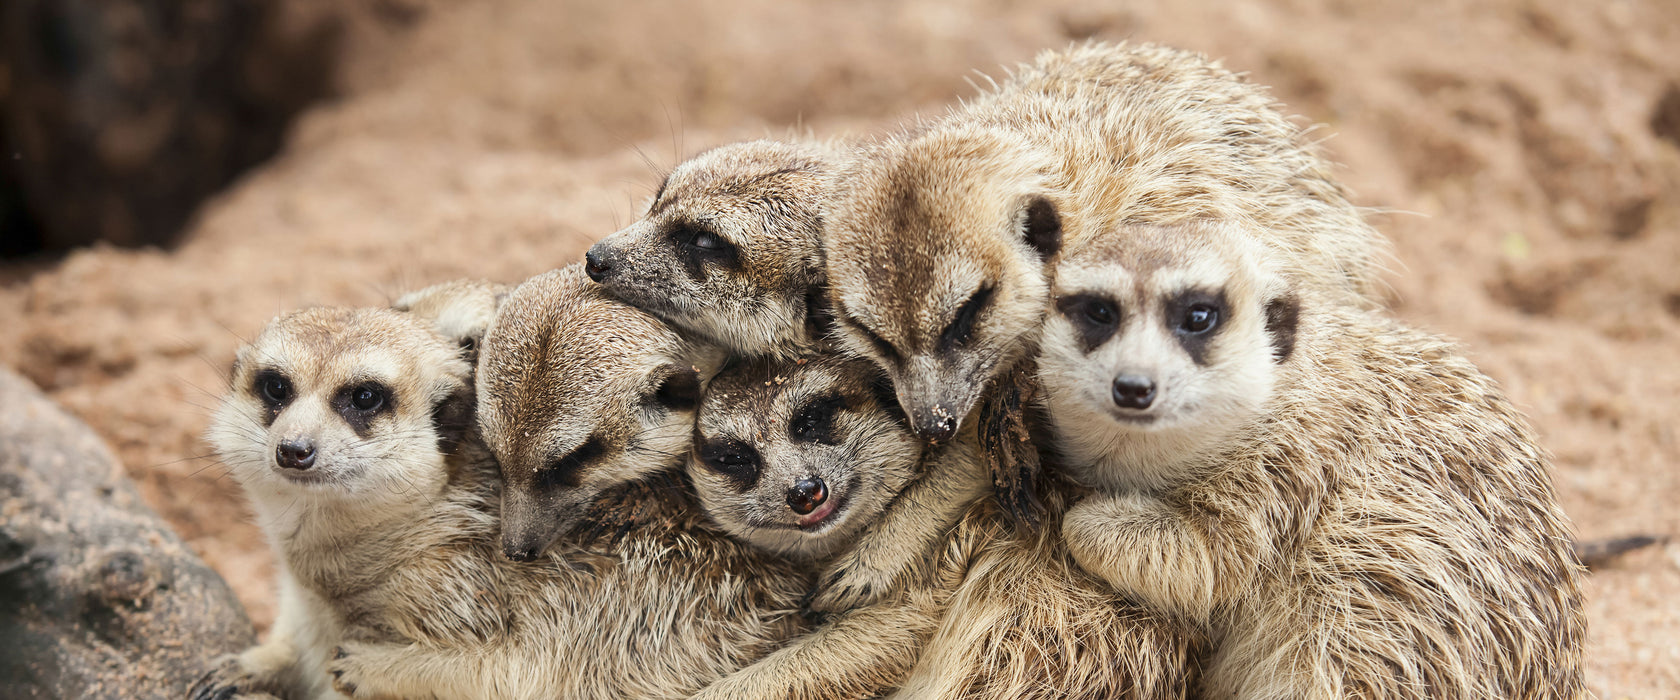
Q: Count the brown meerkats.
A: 6